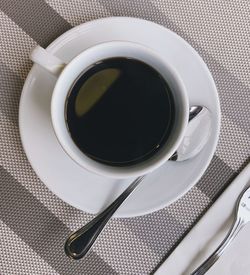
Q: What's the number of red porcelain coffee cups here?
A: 0